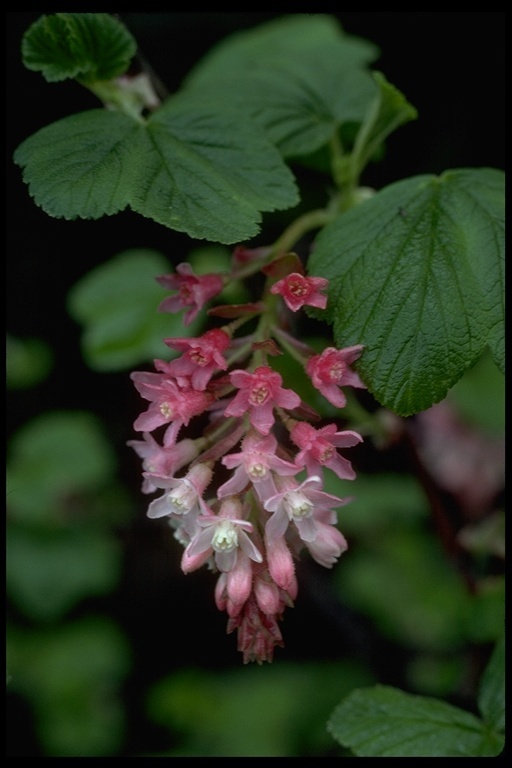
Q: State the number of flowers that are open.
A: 12